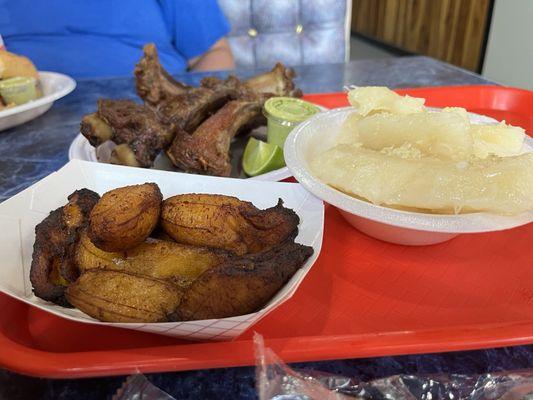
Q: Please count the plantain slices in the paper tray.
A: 6